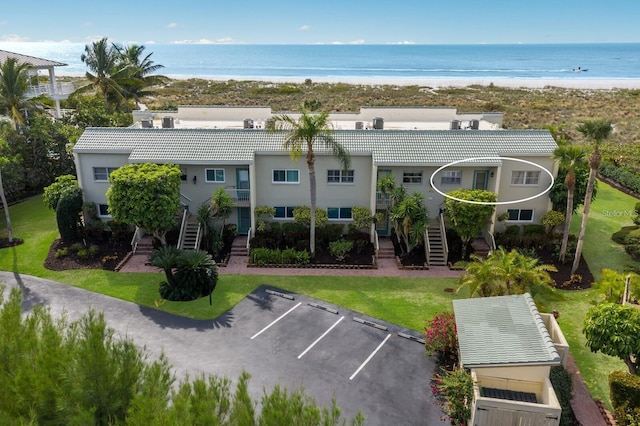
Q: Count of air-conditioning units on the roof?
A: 8